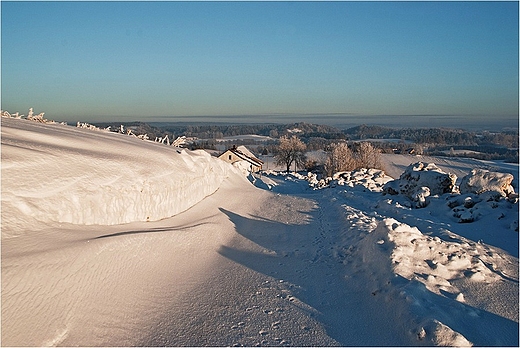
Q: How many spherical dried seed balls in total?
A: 0